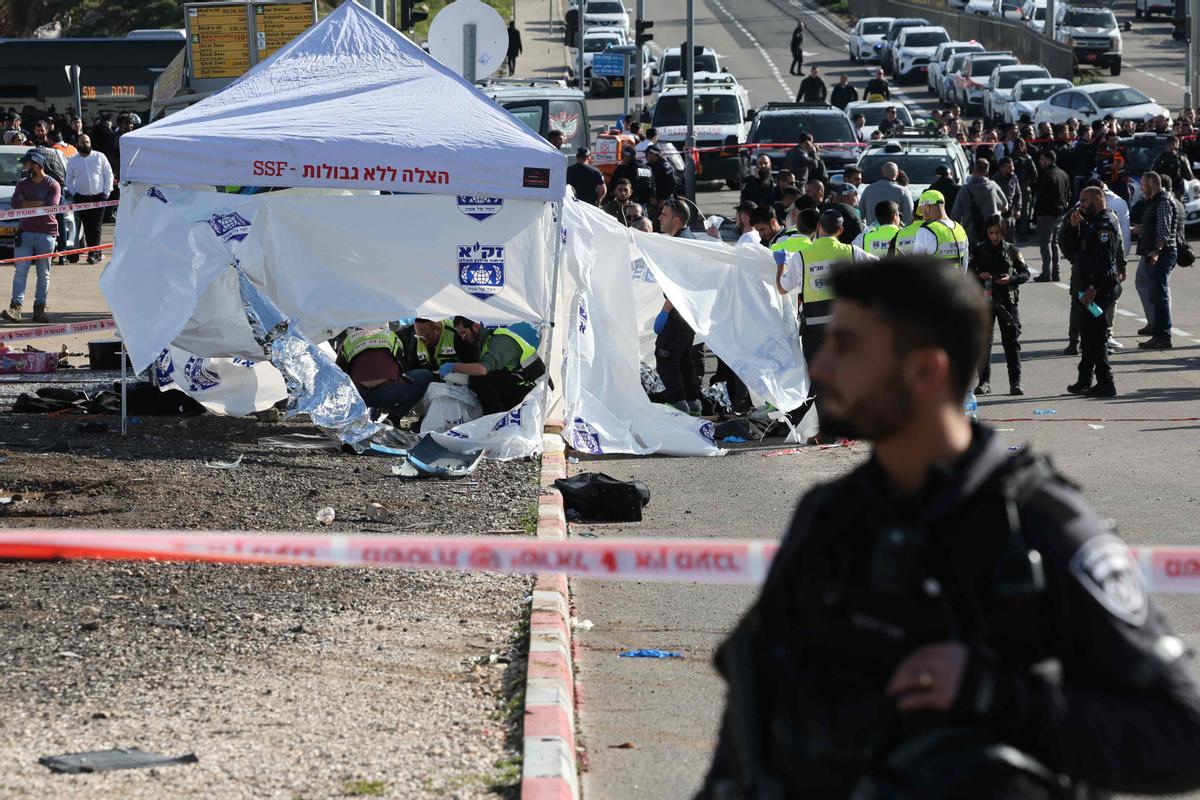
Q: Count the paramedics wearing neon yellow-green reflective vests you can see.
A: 8